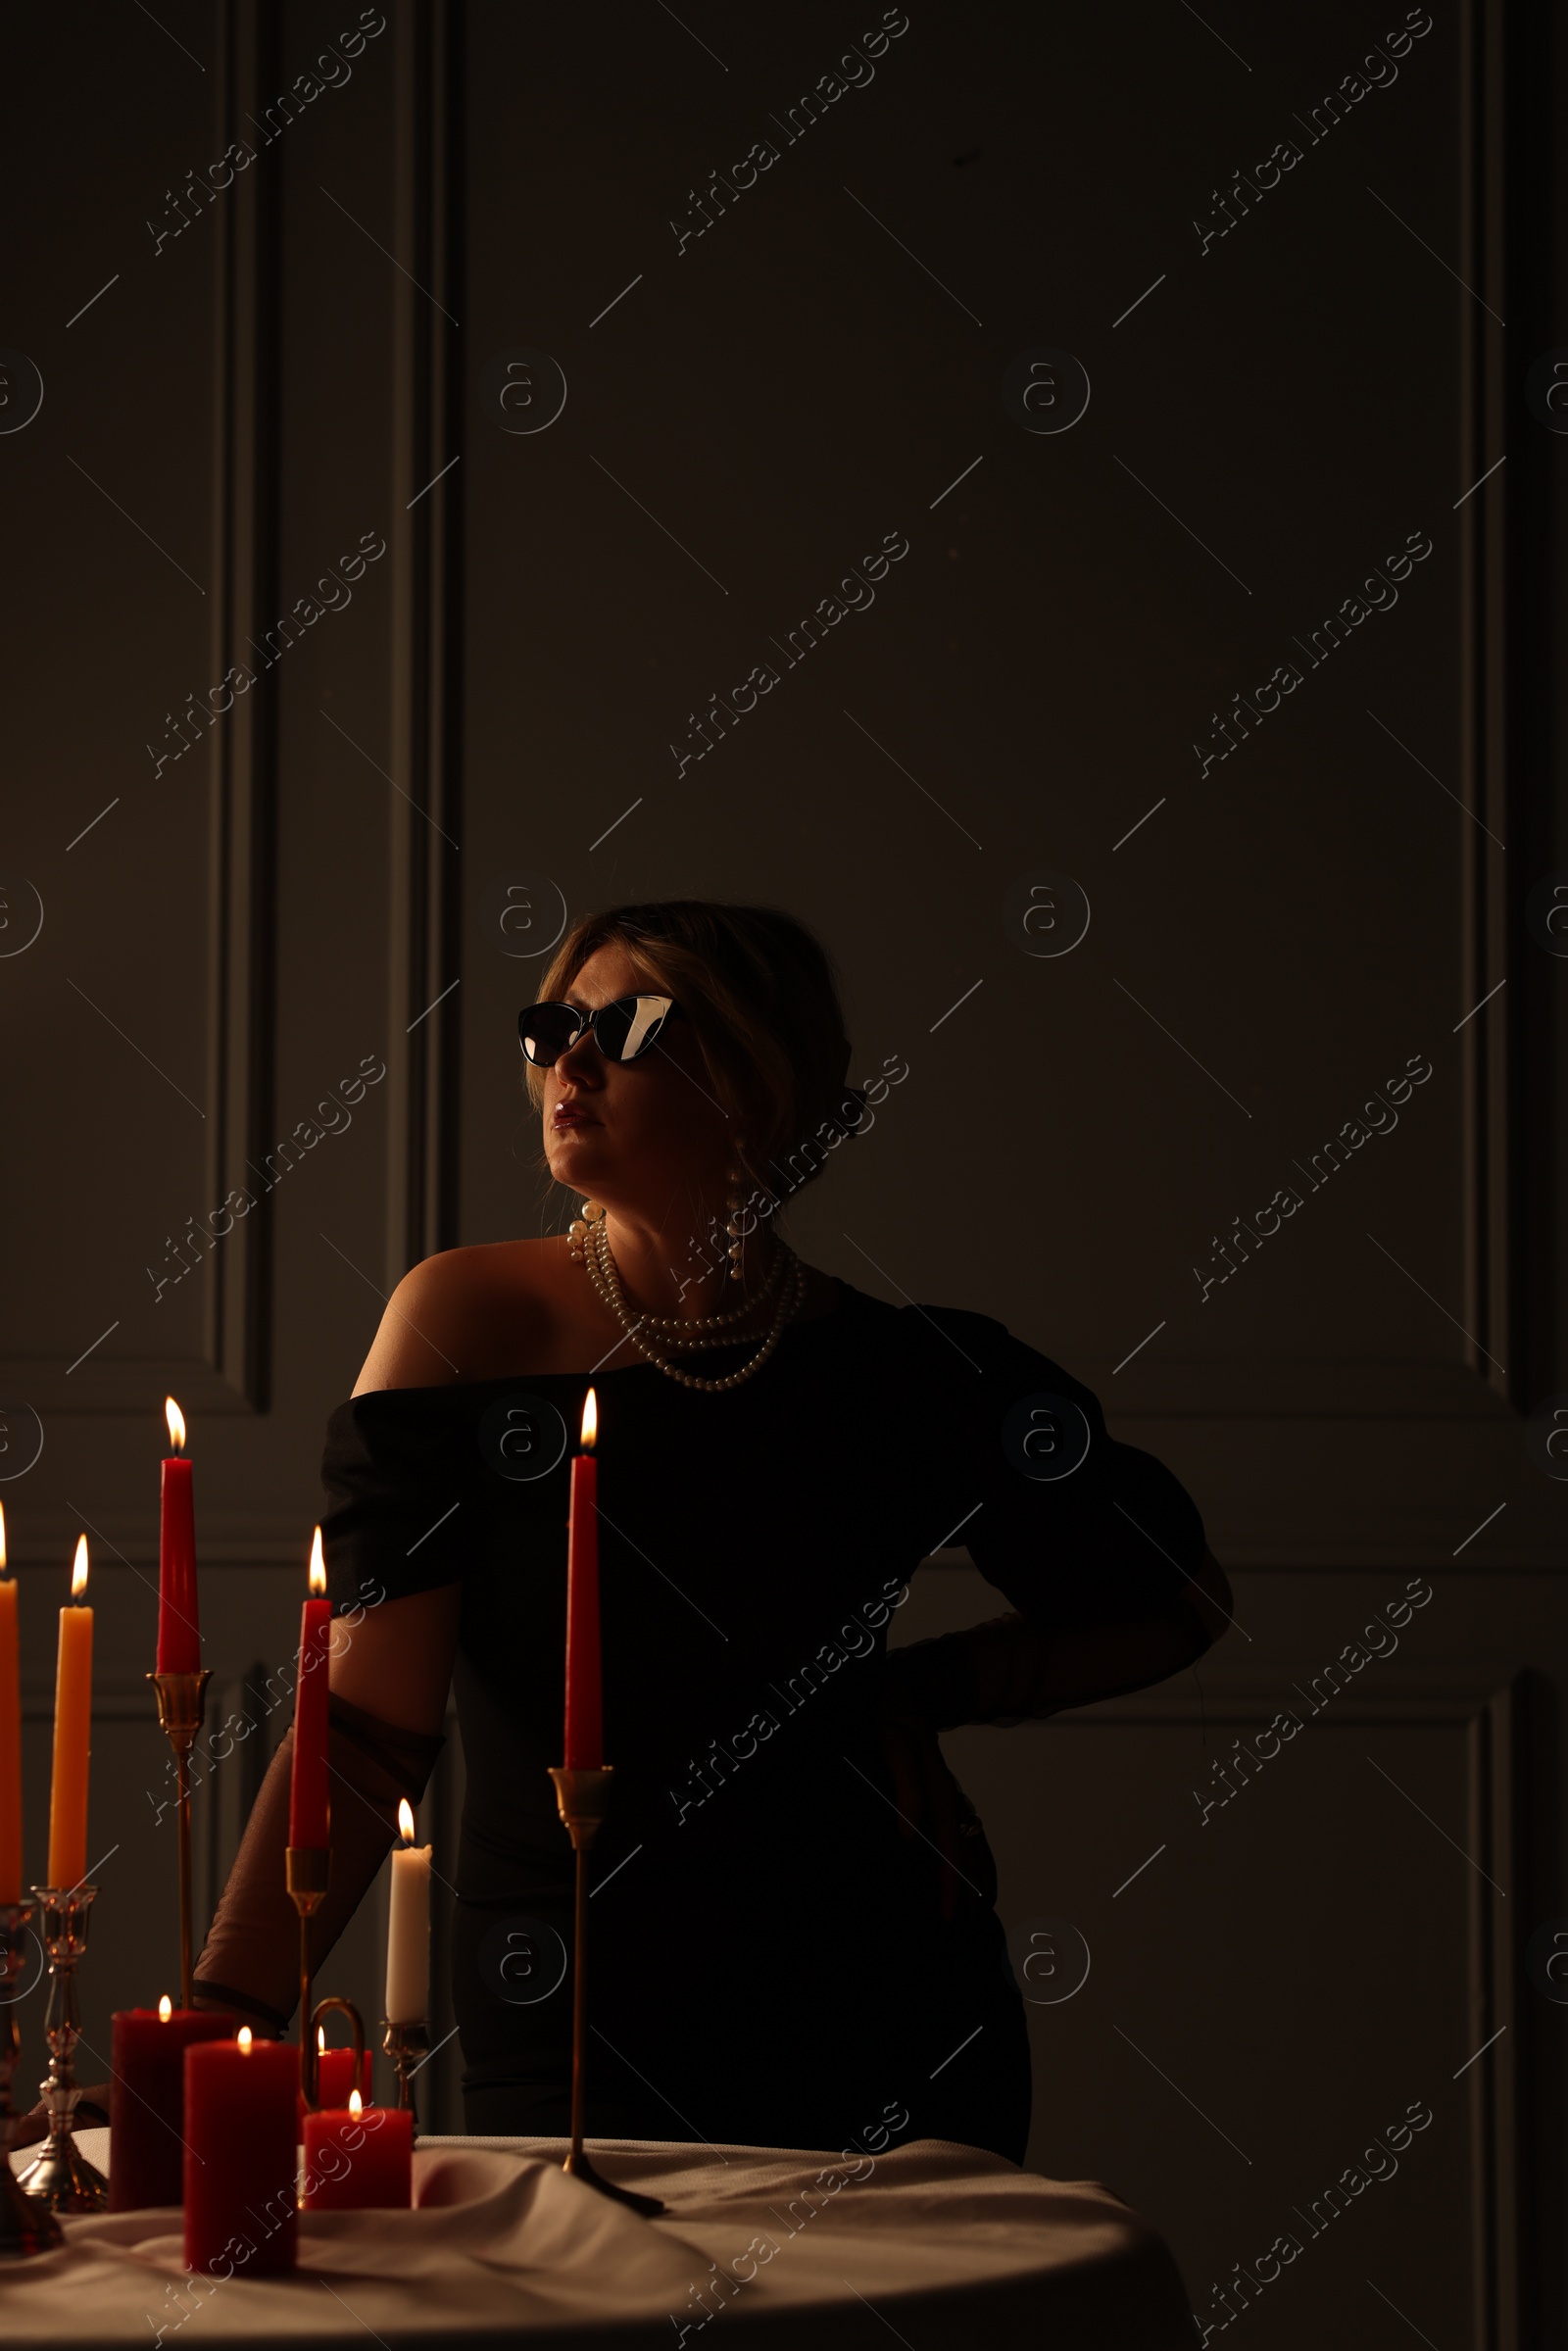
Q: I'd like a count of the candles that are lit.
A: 10